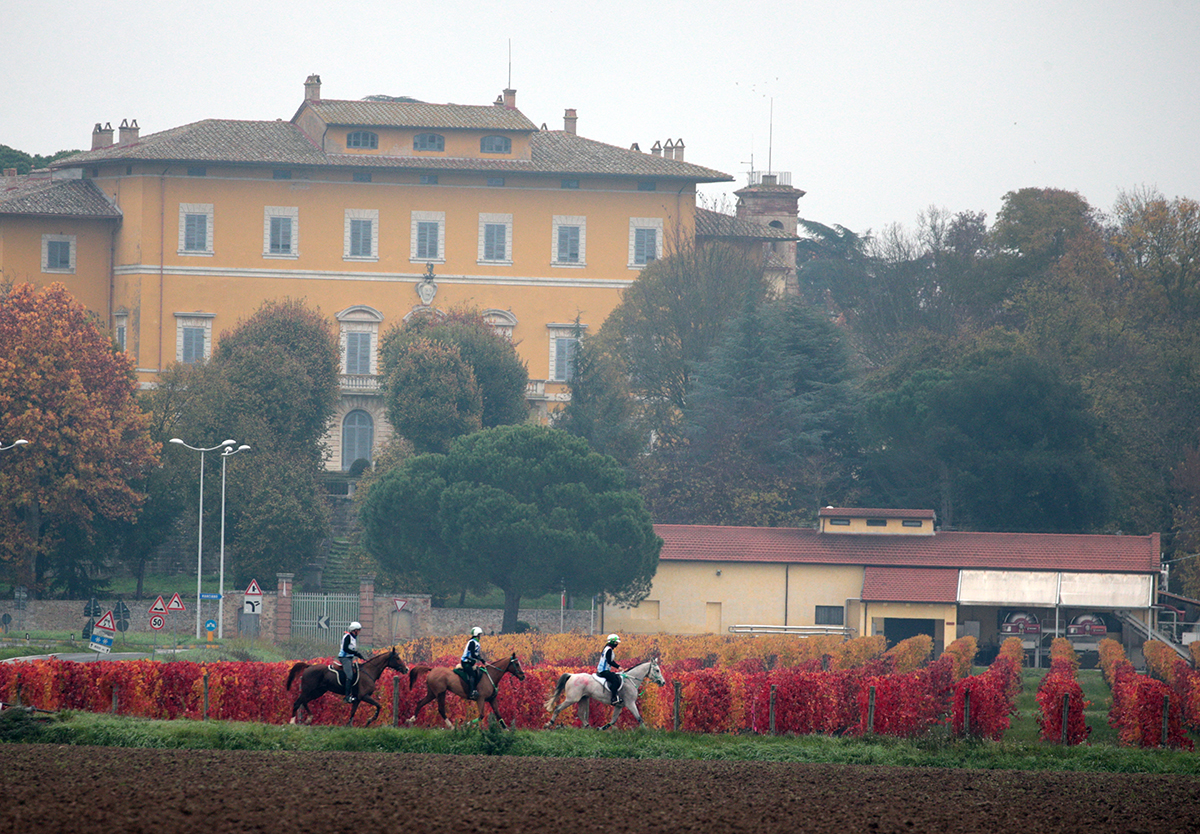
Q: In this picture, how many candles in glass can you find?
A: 0